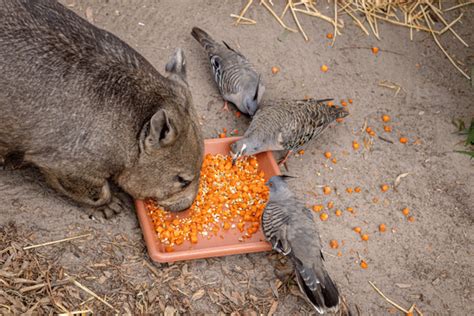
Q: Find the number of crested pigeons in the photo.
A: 2